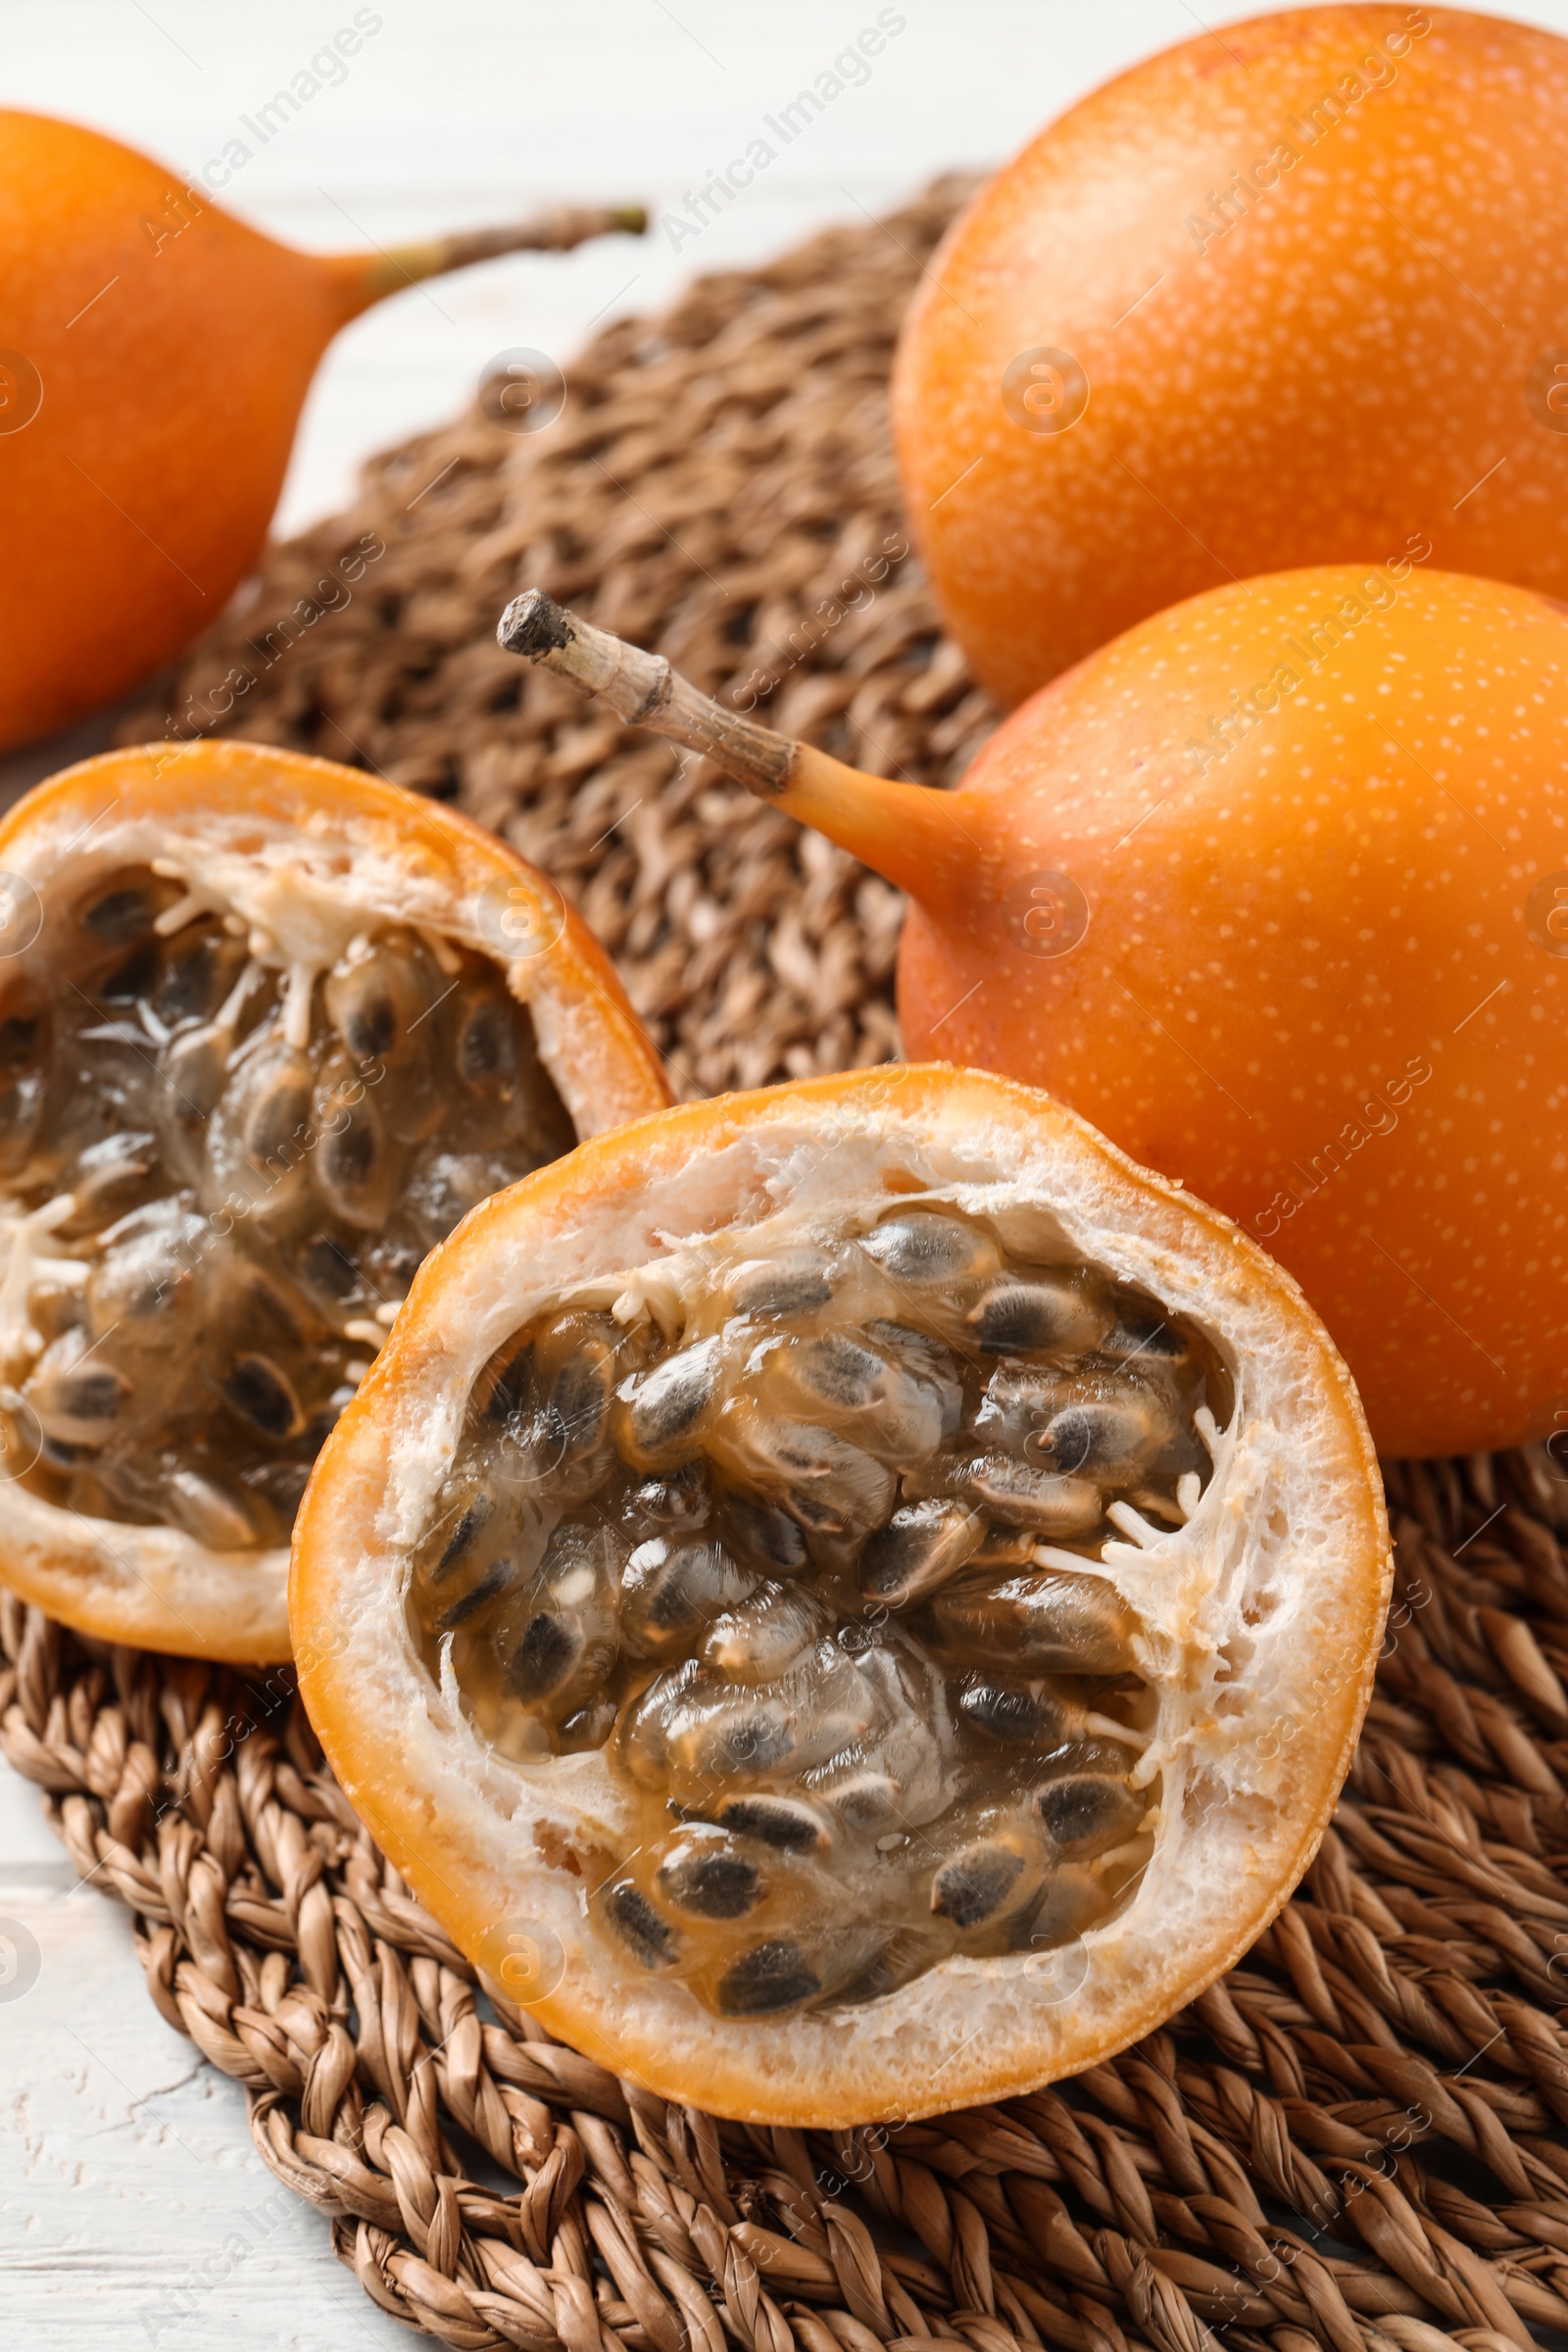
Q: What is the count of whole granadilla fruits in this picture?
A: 3